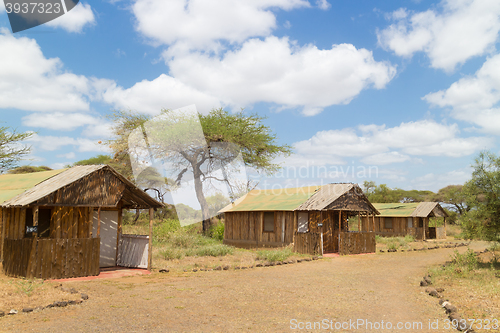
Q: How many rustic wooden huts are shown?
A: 3